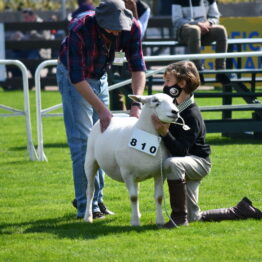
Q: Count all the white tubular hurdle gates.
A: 2